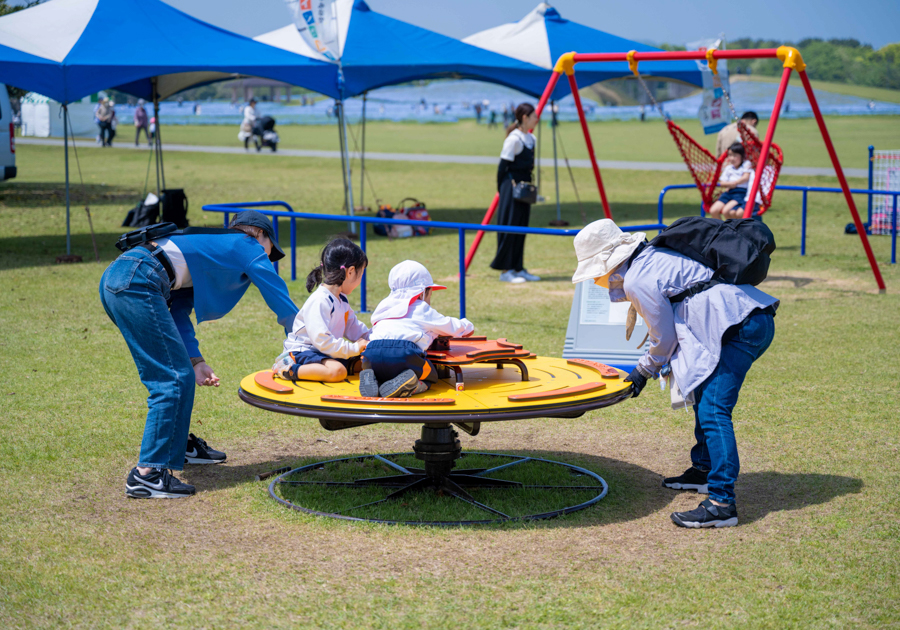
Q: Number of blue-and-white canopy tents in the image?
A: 3